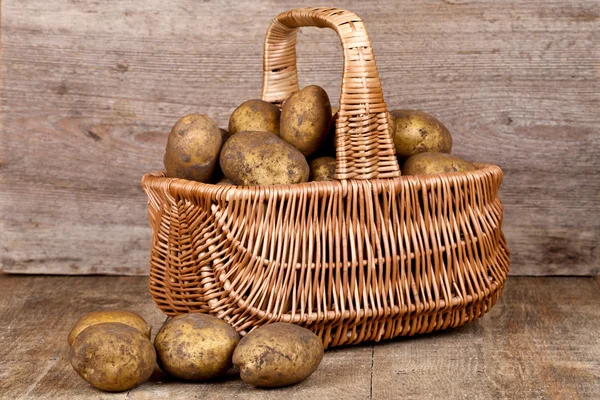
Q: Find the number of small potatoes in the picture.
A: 11